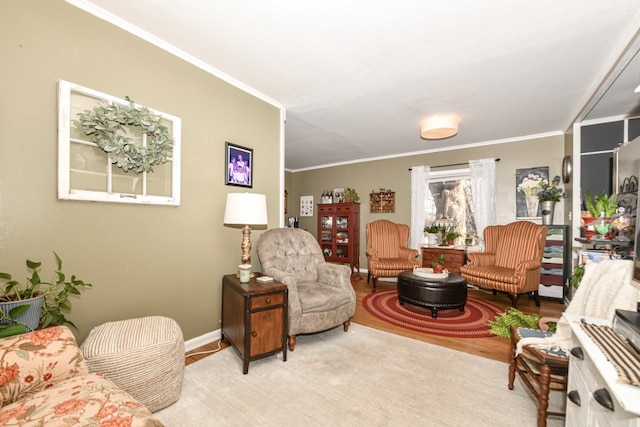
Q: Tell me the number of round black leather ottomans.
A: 1